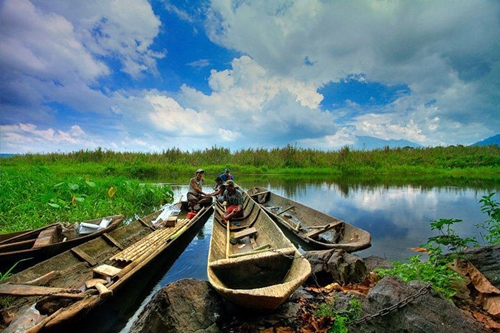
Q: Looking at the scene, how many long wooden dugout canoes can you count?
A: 4